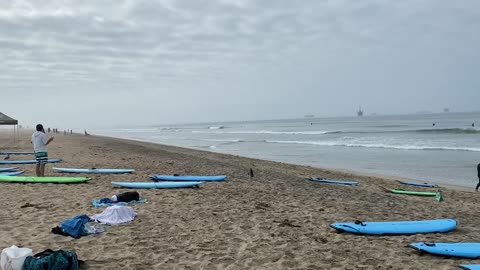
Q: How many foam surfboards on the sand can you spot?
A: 14